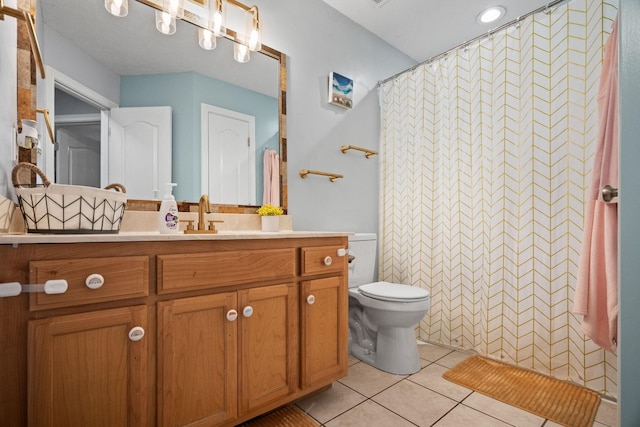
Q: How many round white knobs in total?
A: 6